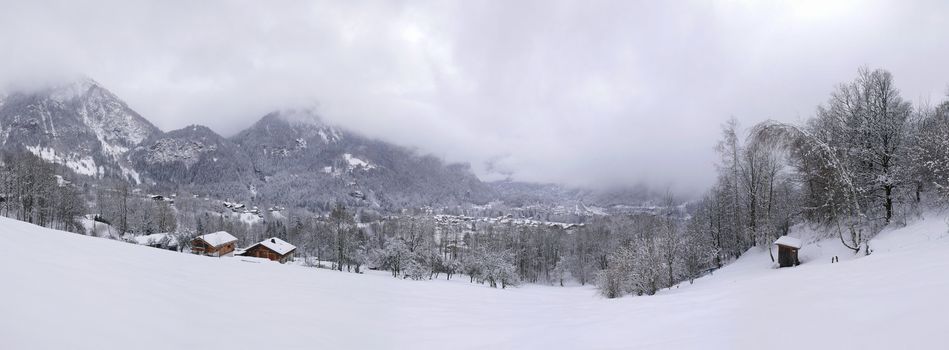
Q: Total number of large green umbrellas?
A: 0